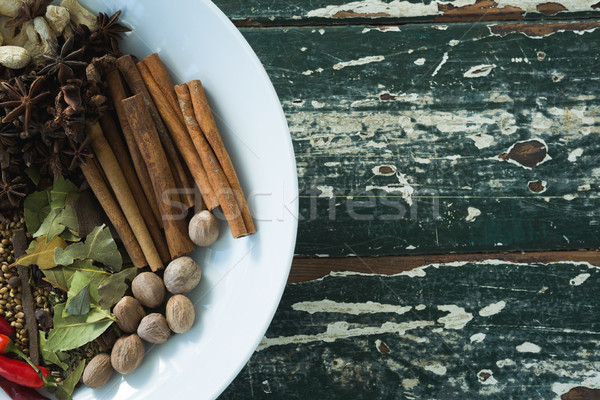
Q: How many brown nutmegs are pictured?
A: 8